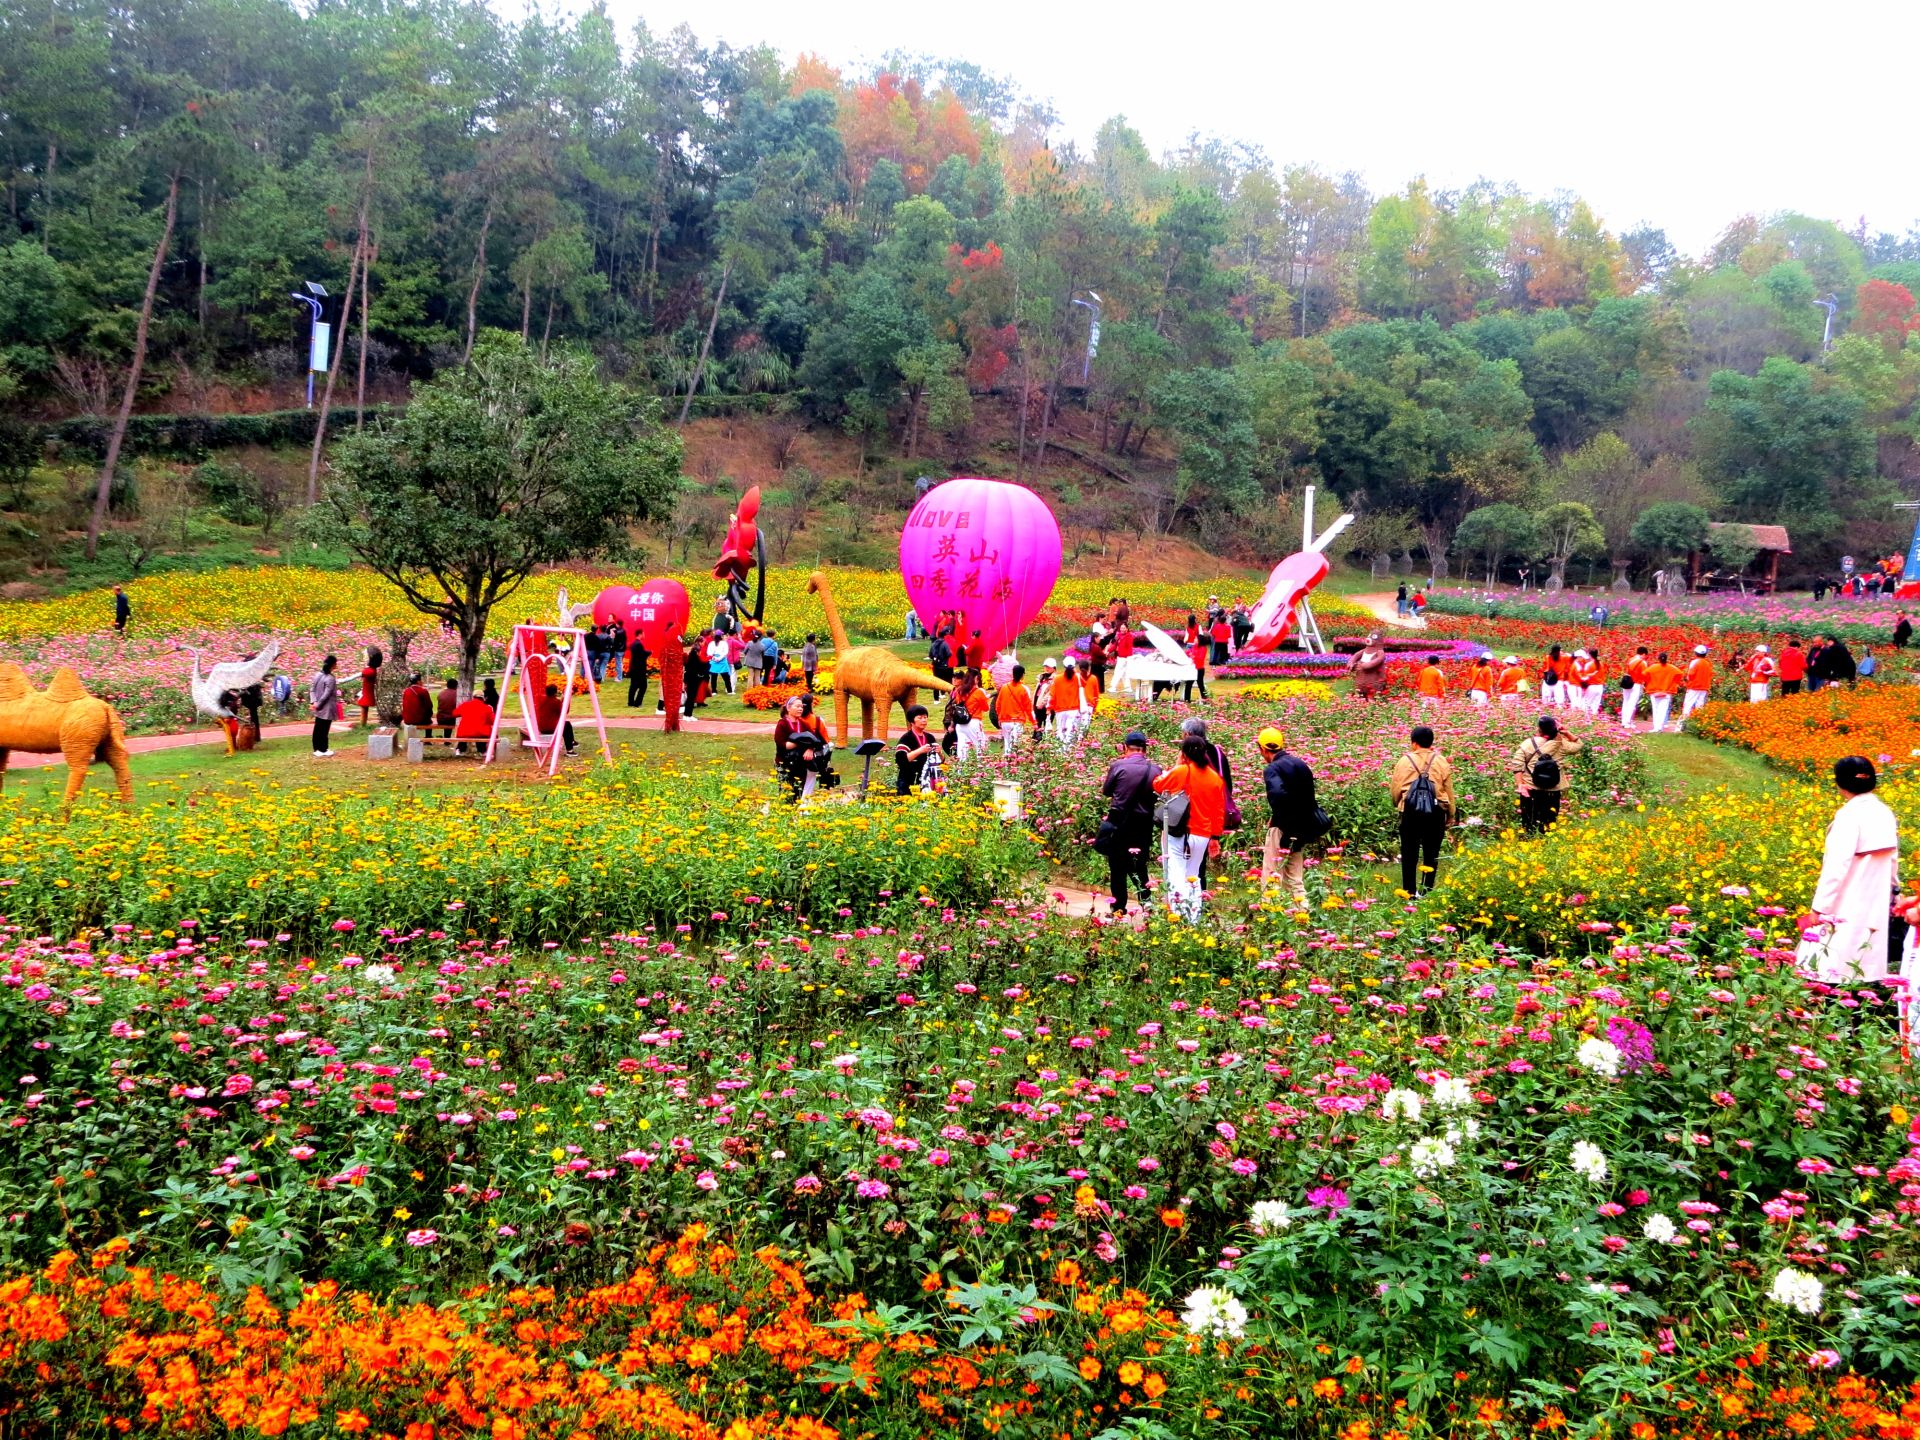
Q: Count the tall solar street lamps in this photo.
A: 3